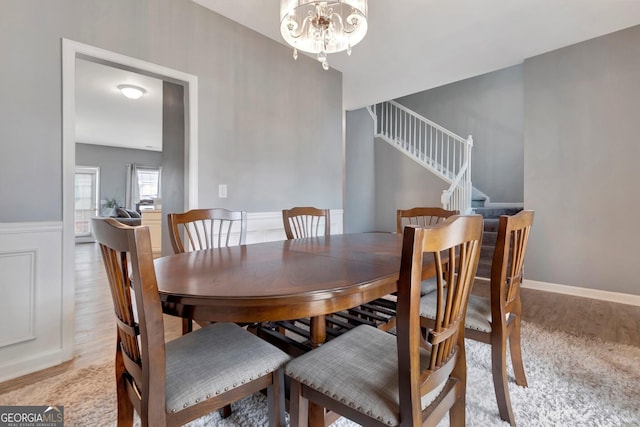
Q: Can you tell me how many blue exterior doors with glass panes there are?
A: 0